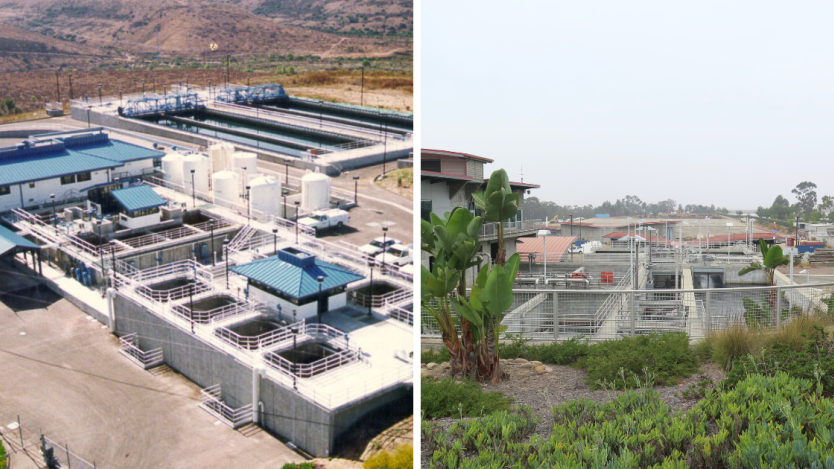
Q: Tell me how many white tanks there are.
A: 7